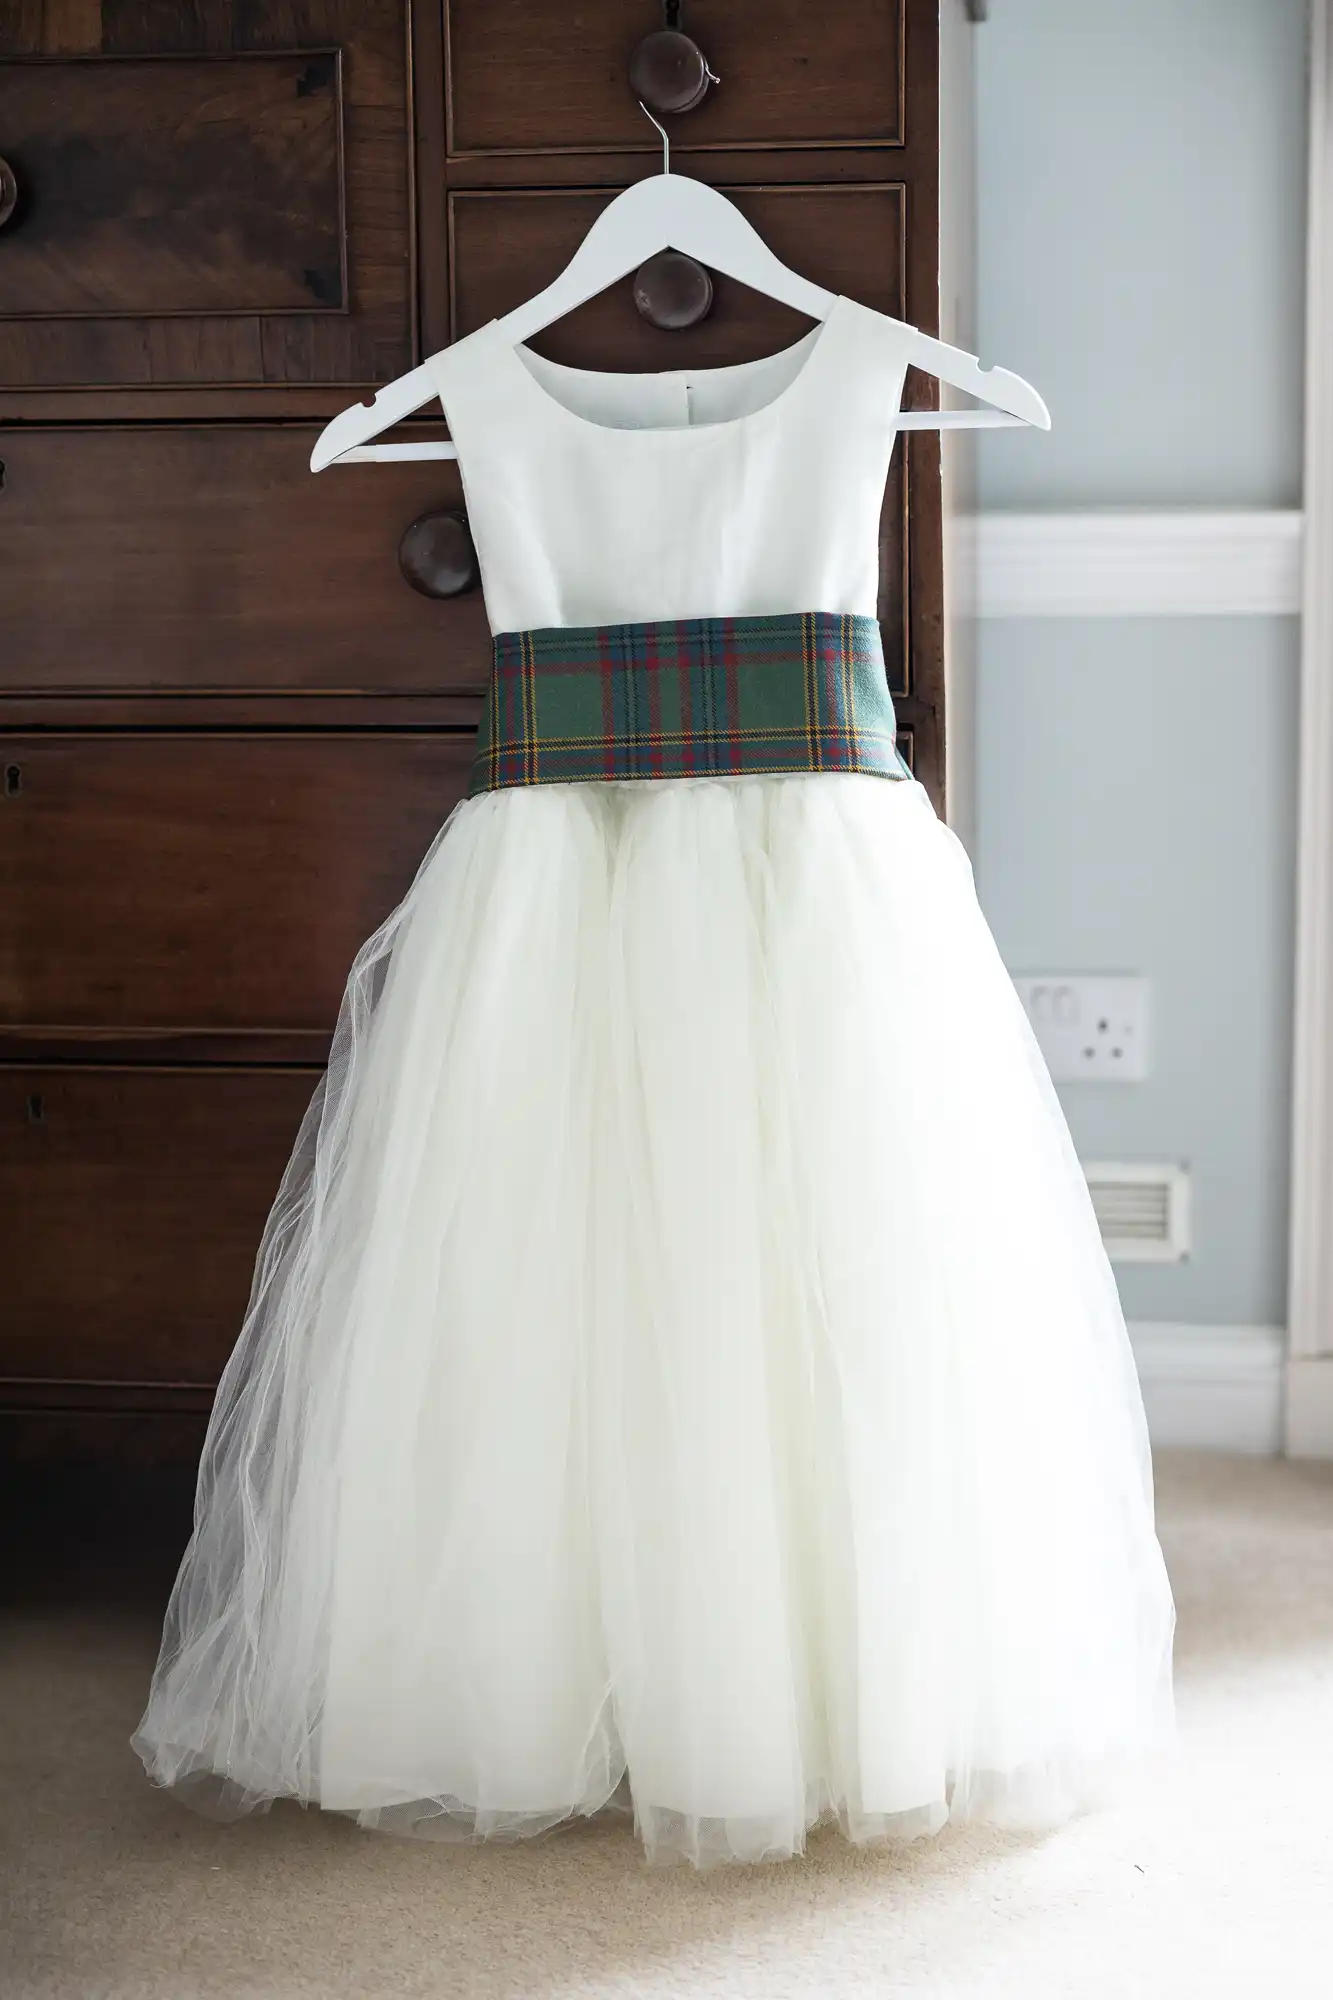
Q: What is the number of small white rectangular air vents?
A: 1